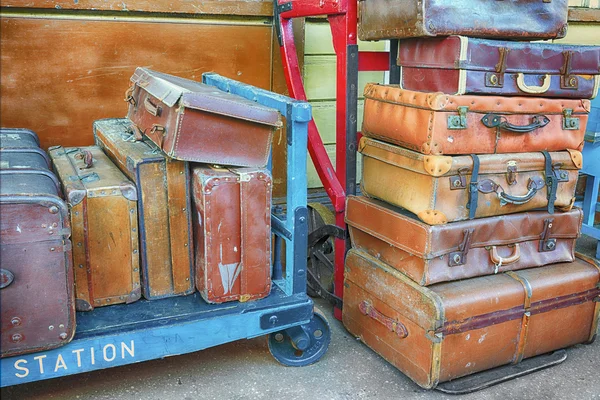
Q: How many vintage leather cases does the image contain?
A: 11